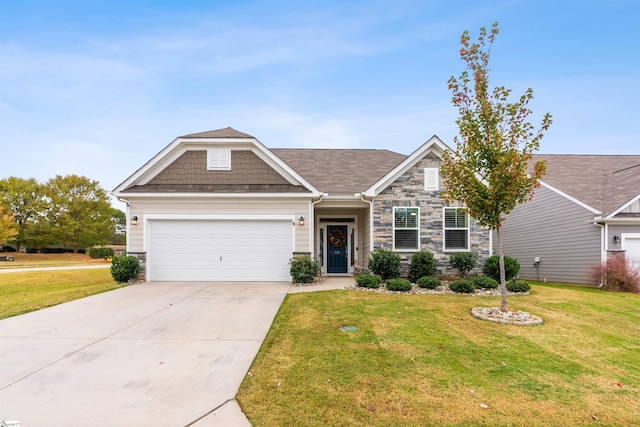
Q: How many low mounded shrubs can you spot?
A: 6